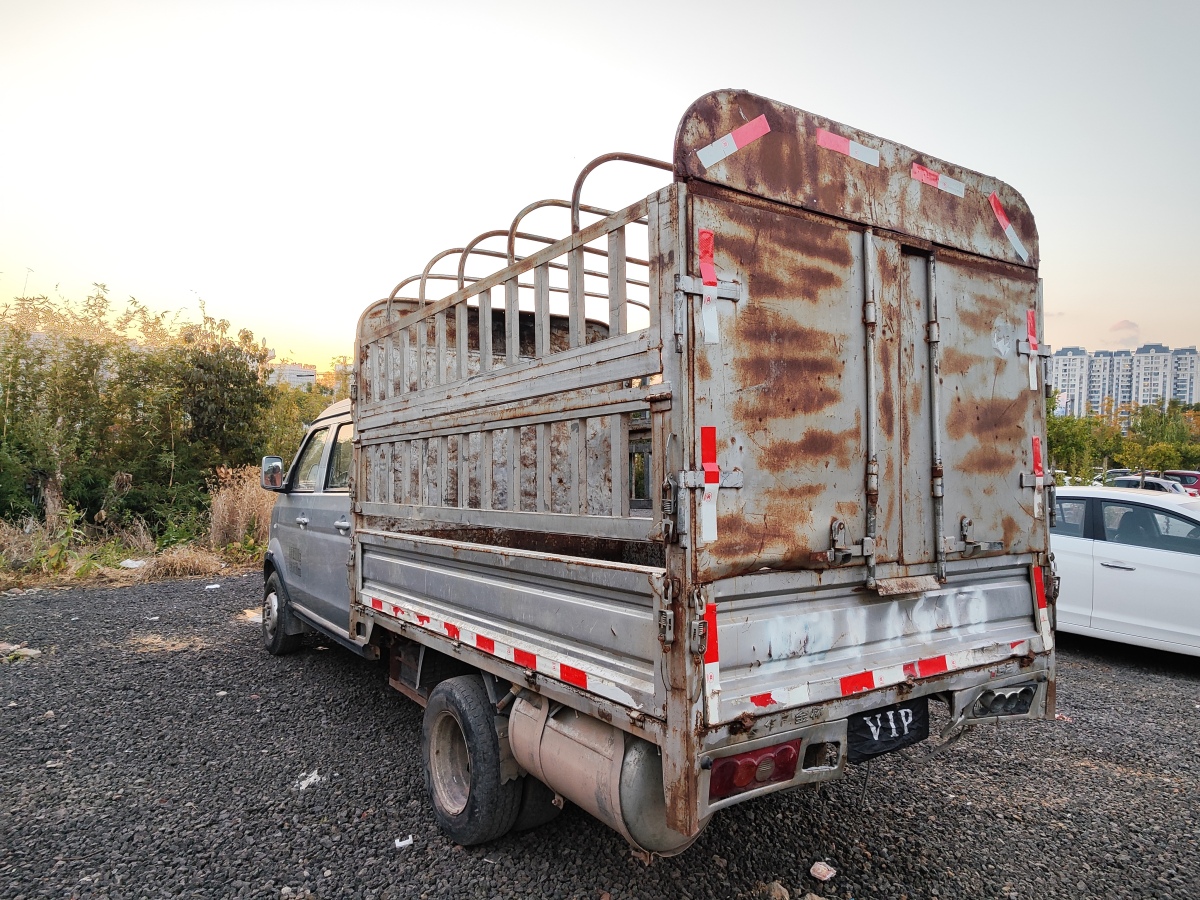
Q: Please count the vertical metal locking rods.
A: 2